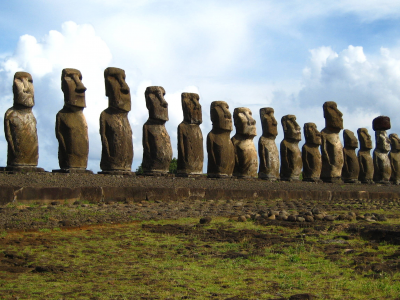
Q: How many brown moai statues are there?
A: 15